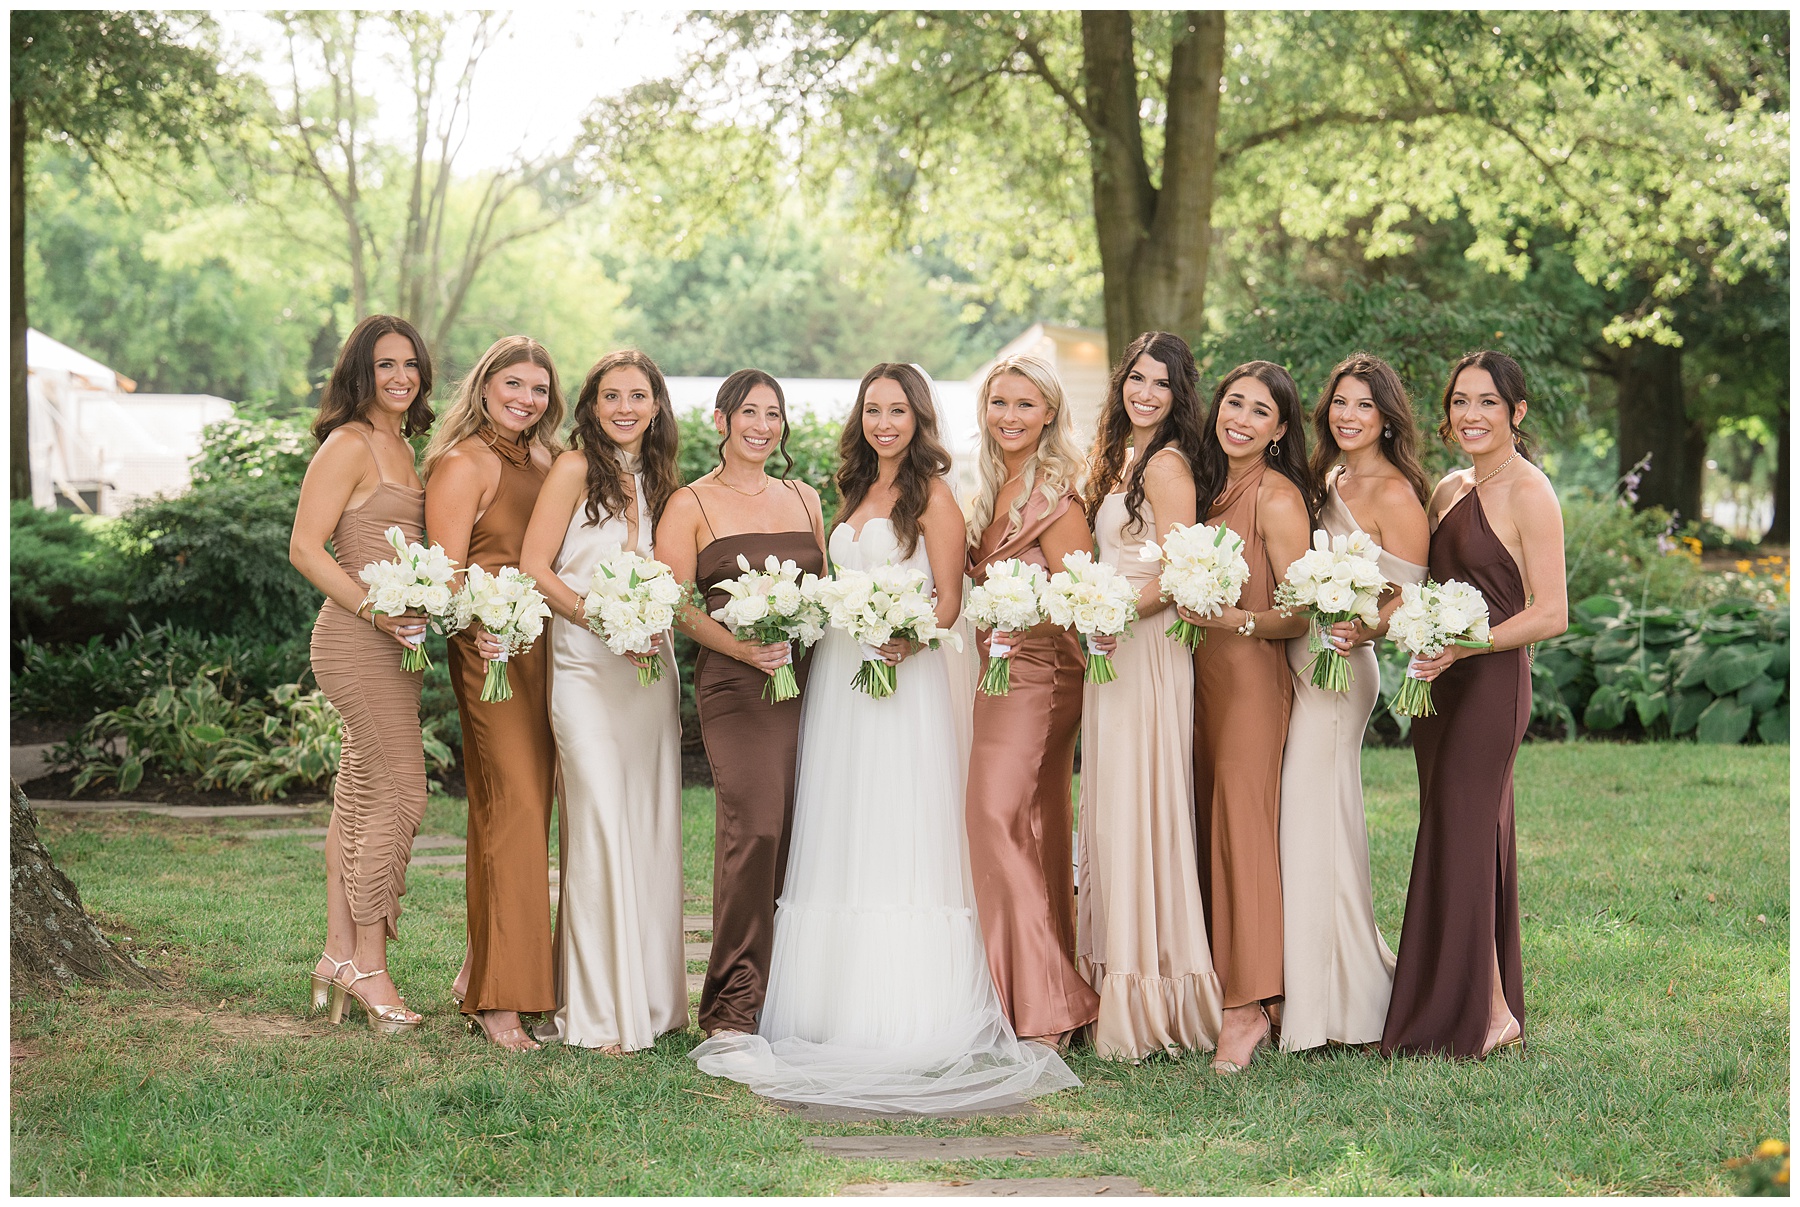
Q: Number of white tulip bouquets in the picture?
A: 10